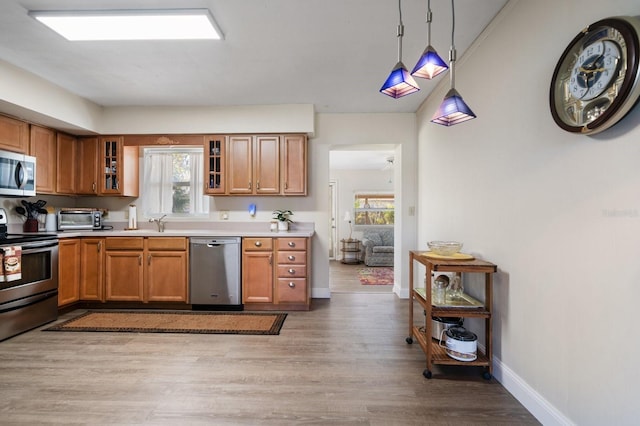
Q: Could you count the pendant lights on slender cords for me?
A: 3